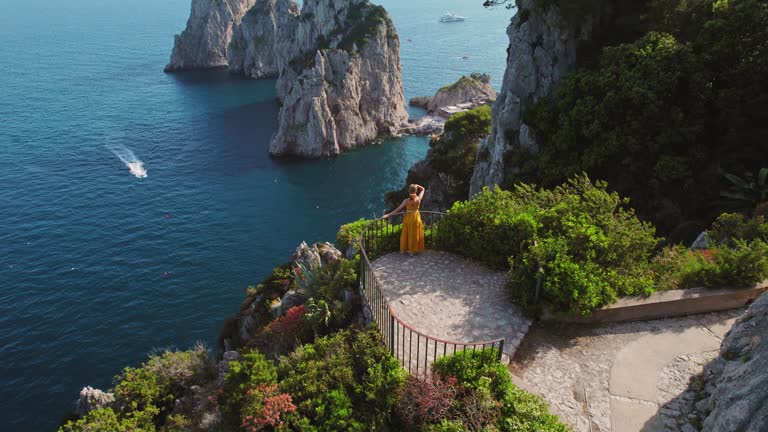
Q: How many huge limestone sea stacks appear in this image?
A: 3